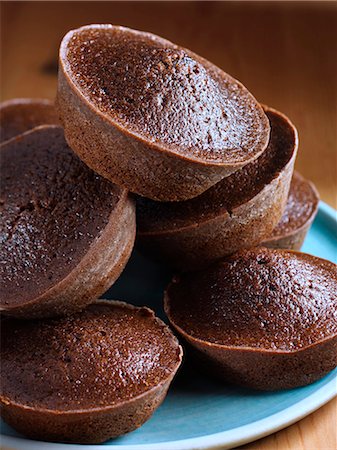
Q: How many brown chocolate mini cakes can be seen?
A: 7